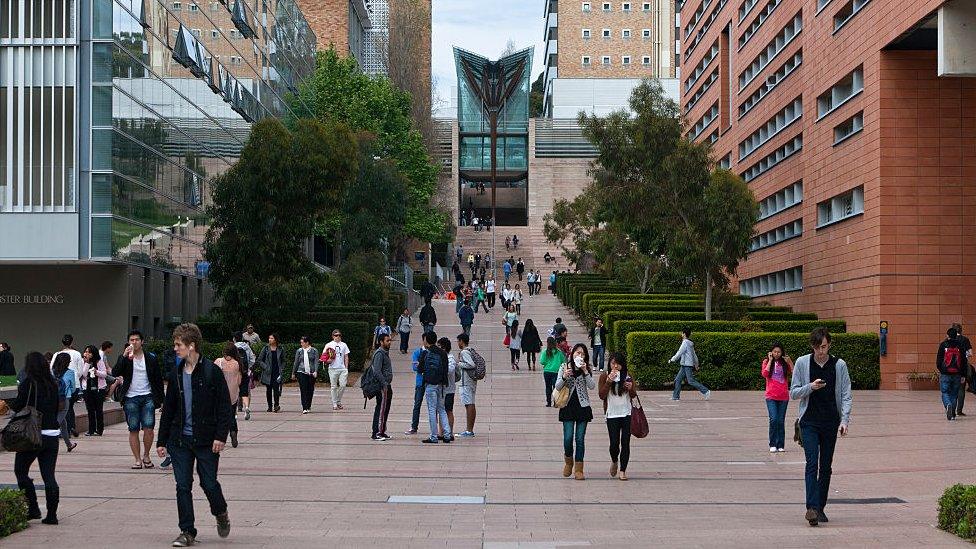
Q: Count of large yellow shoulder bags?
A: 1